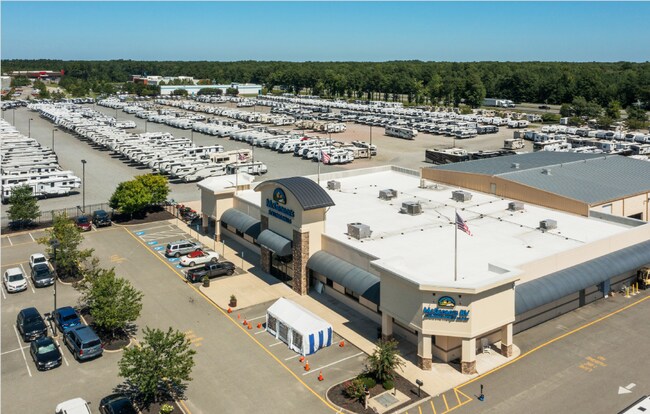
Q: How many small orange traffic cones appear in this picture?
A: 9